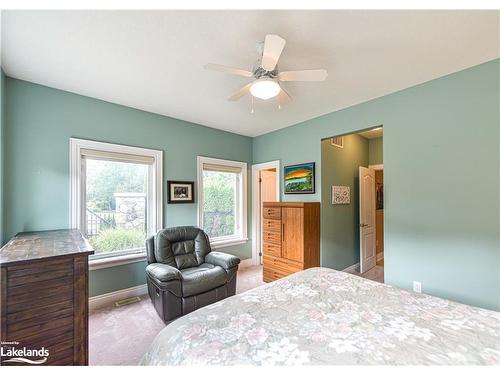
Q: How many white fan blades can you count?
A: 5